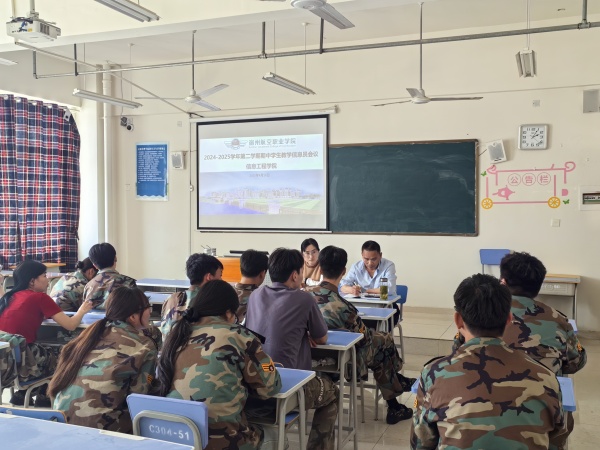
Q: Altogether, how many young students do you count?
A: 11